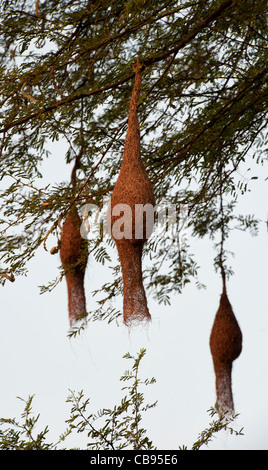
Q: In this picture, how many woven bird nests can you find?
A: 3